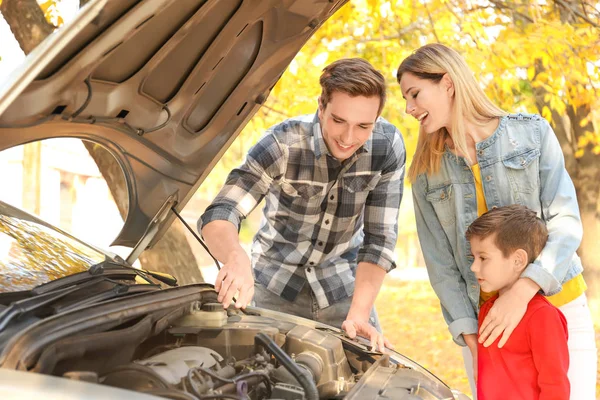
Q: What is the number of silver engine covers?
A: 1